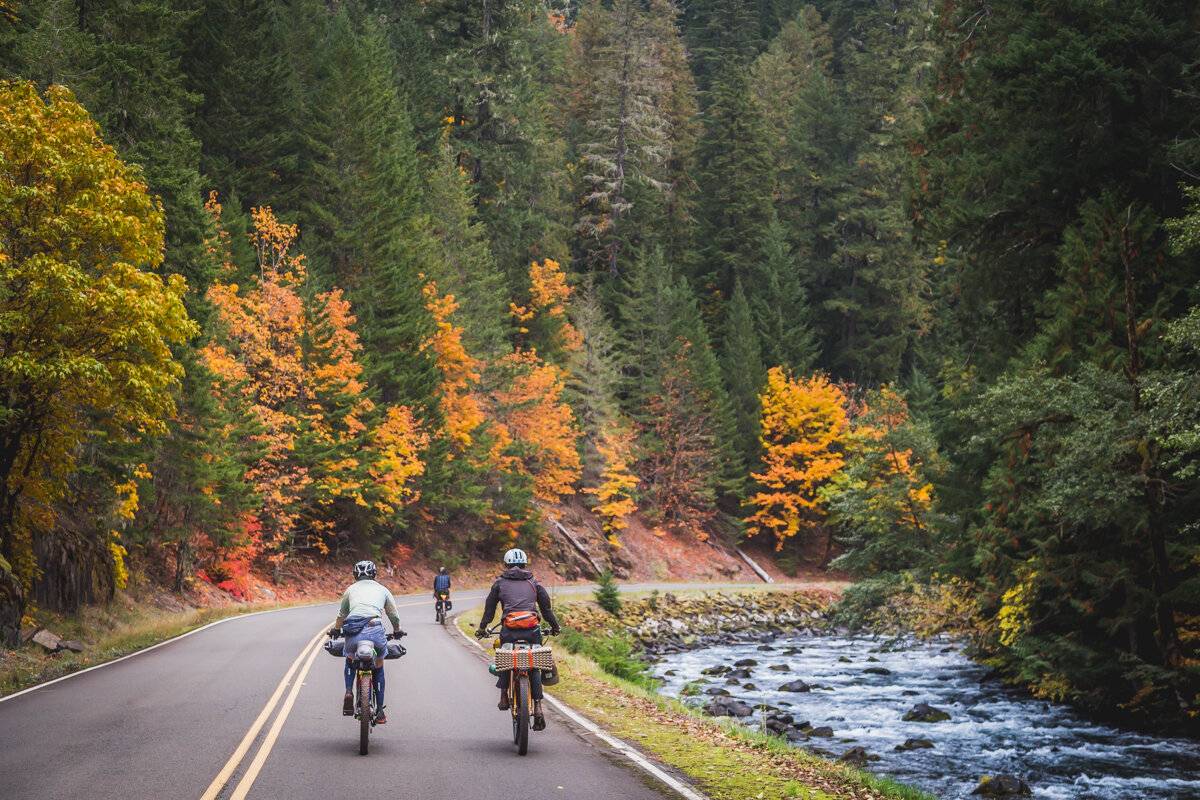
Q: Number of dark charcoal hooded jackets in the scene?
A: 1